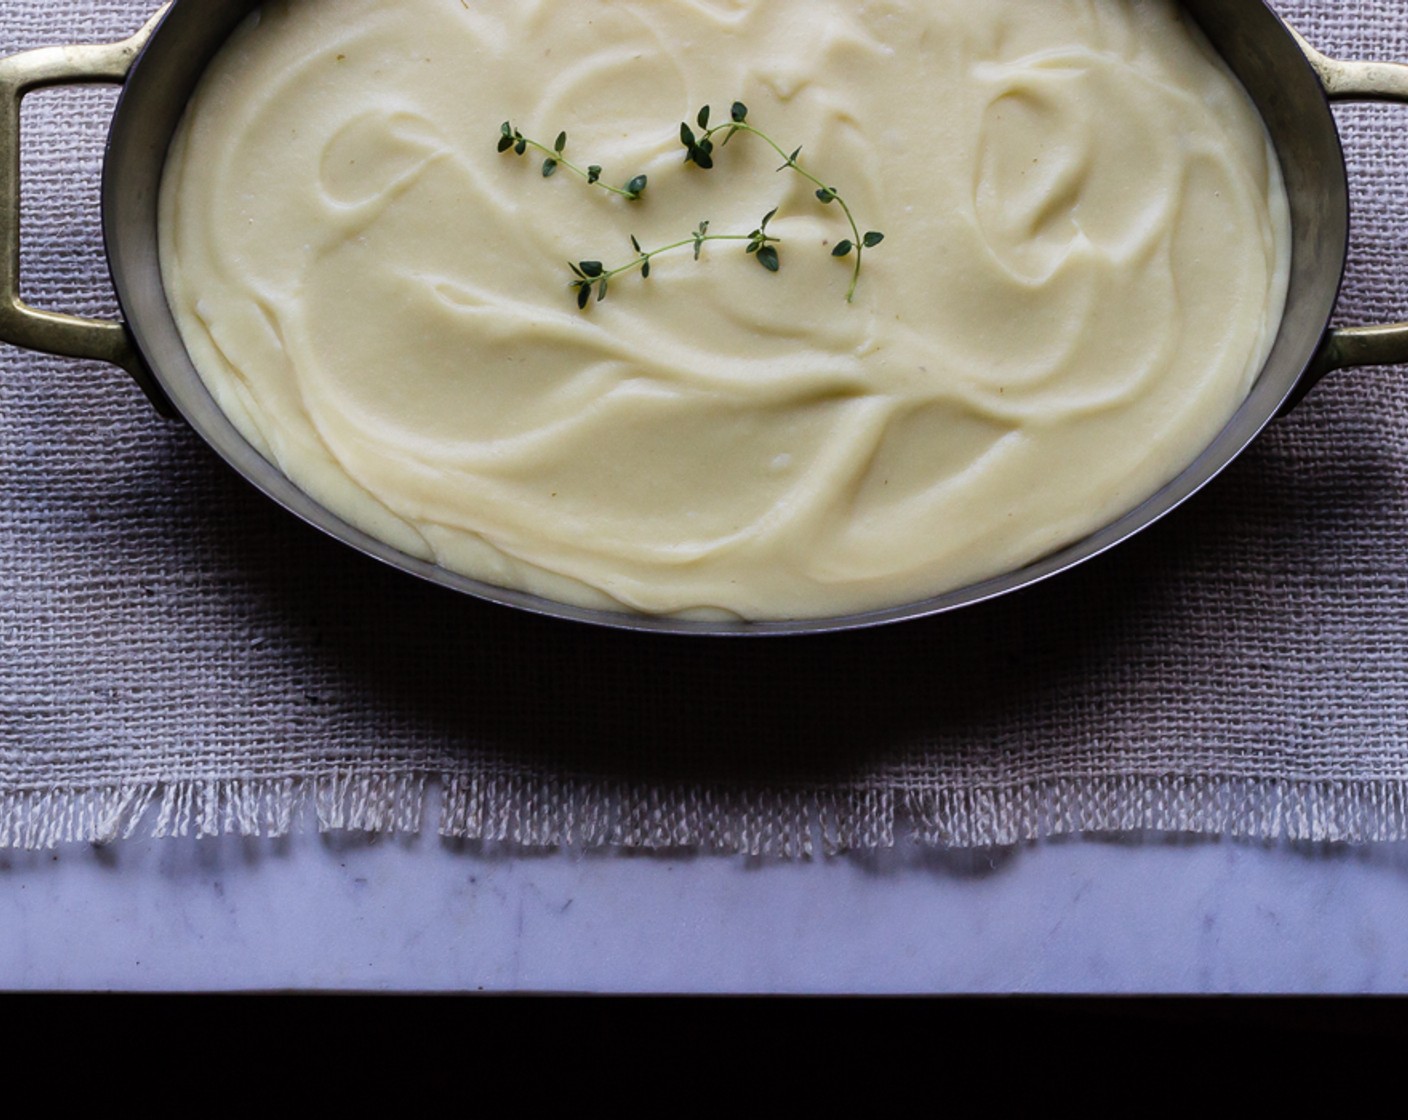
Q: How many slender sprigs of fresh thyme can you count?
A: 3